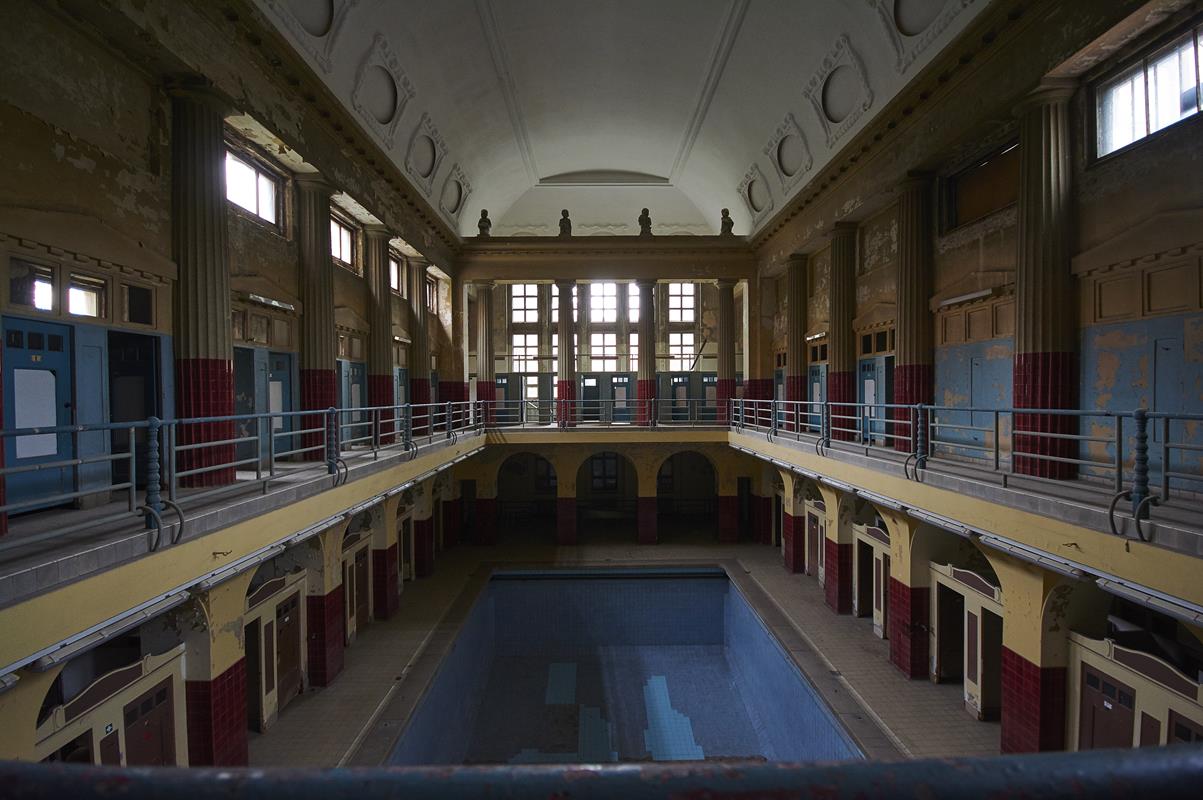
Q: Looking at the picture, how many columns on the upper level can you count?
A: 12